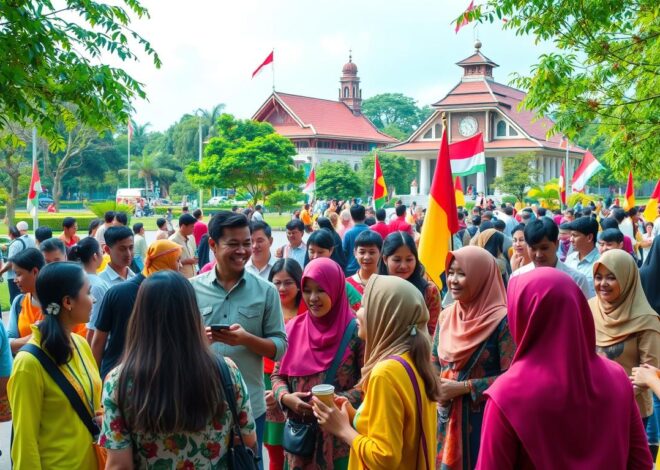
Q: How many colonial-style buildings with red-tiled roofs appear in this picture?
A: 2